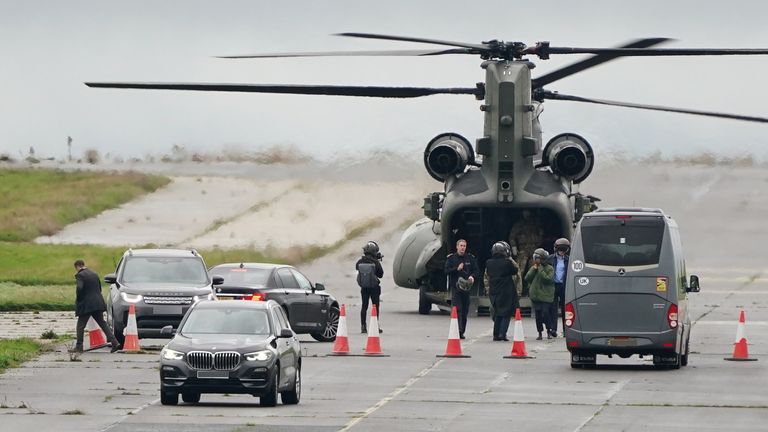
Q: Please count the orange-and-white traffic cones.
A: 7